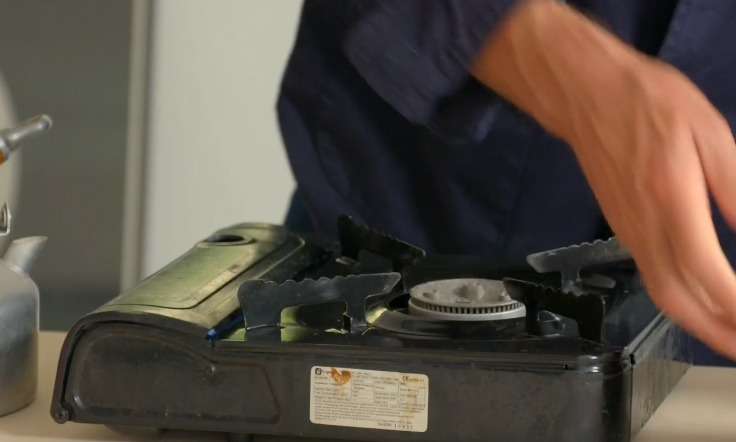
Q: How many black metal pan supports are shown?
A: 4